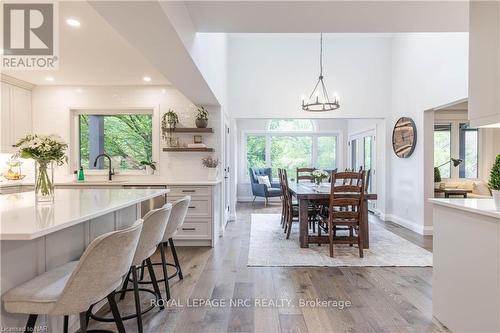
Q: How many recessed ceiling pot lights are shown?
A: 3